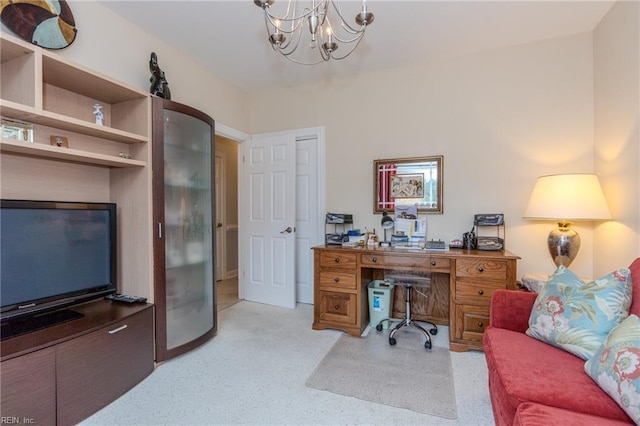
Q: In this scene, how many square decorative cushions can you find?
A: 2